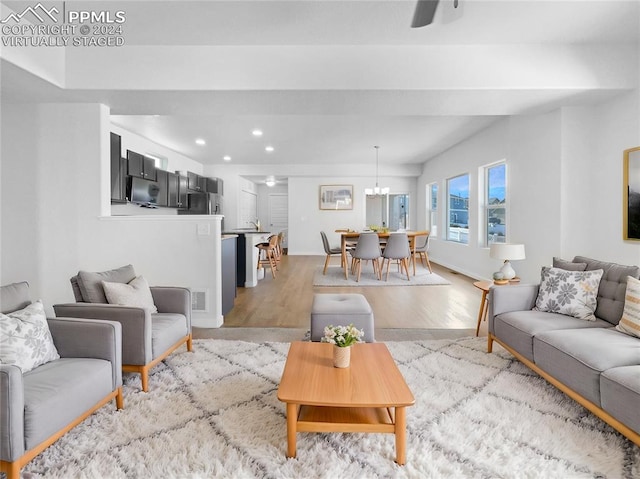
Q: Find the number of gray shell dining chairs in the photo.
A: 4